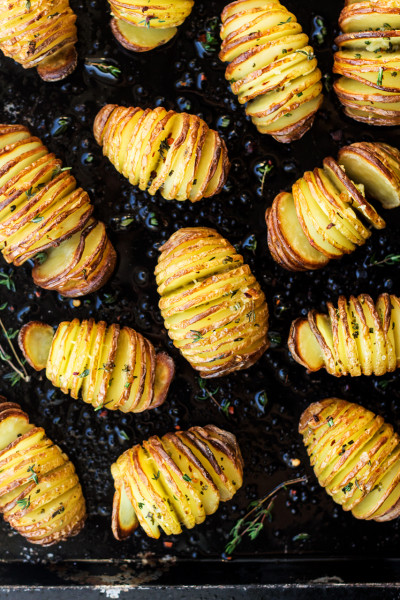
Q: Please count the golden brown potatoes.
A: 13